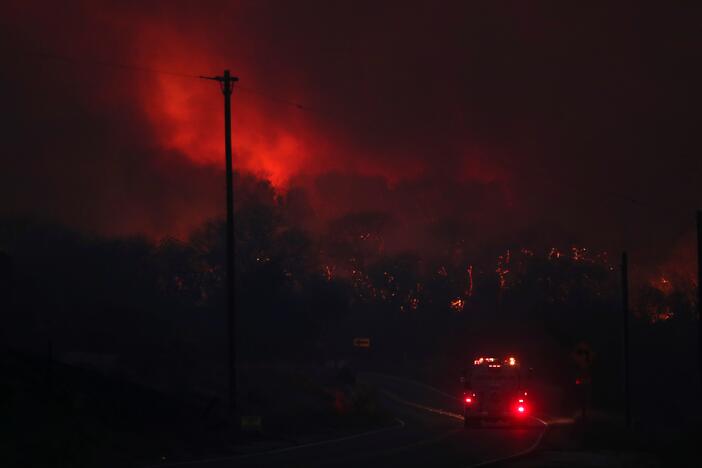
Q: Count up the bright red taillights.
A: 2